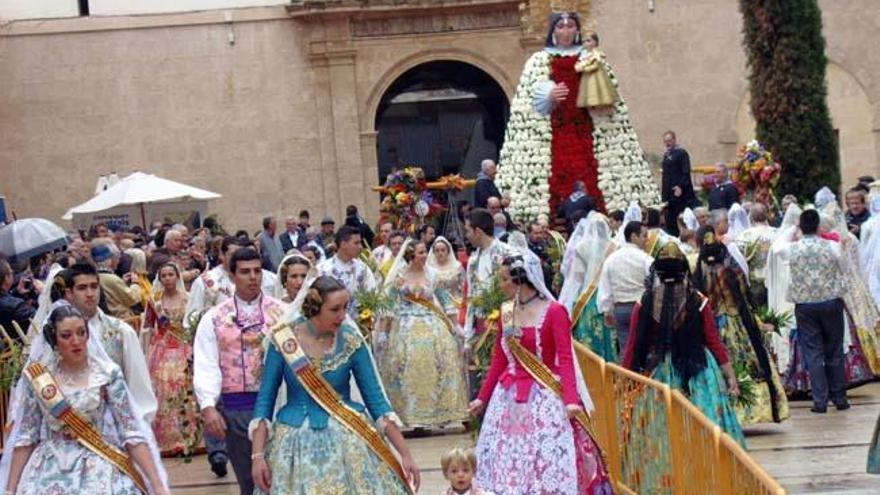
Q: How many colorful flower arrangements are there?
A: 2